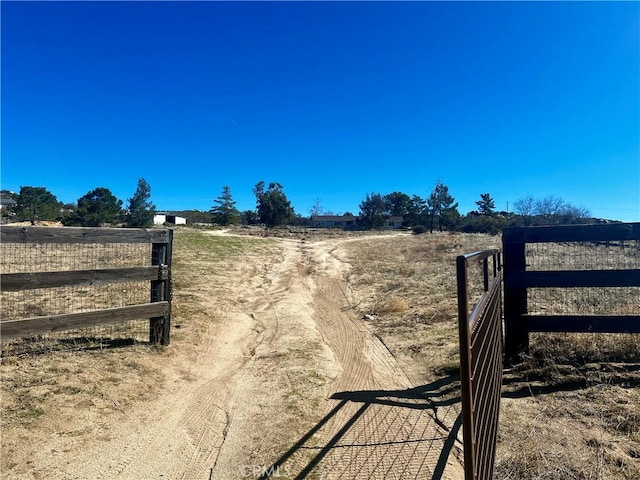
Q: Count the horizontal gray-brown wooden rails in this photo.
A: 3